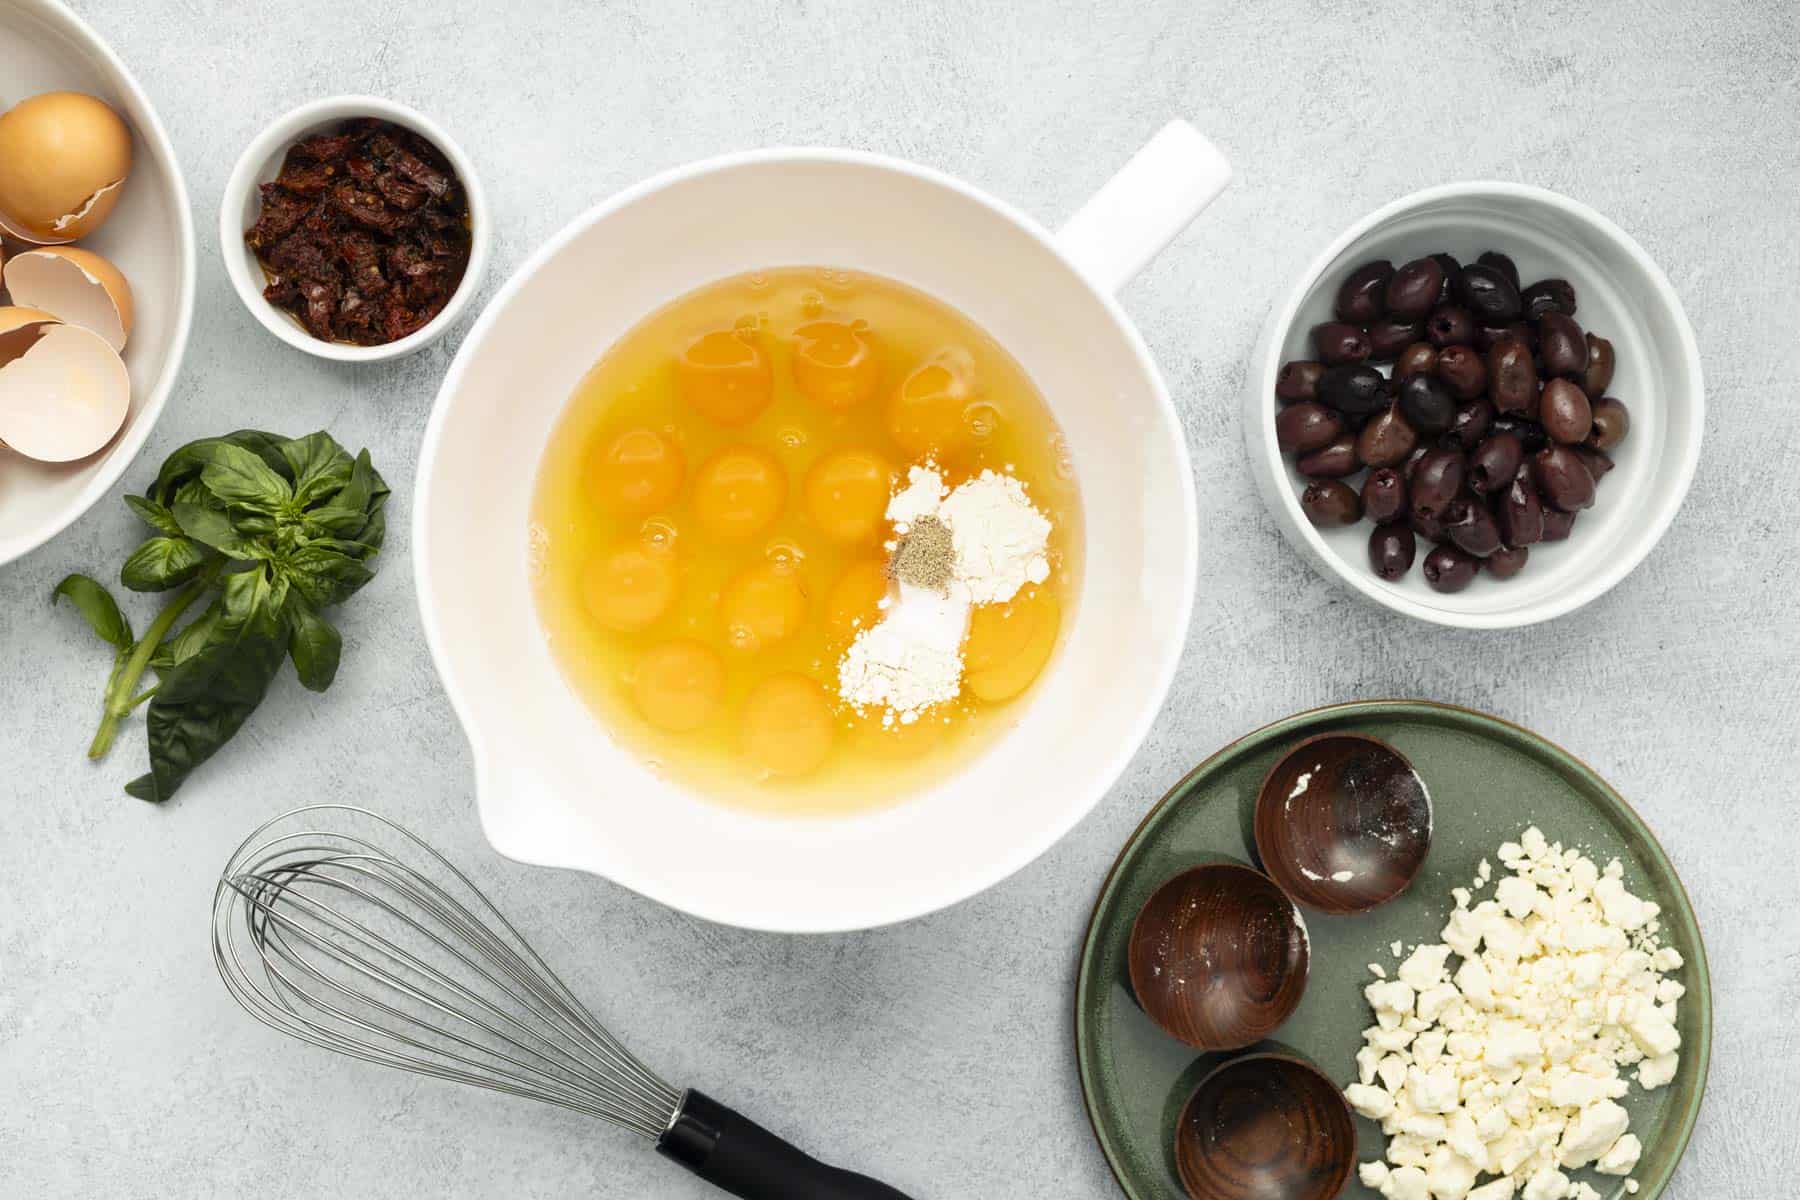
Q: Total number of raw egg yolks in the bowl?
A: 13